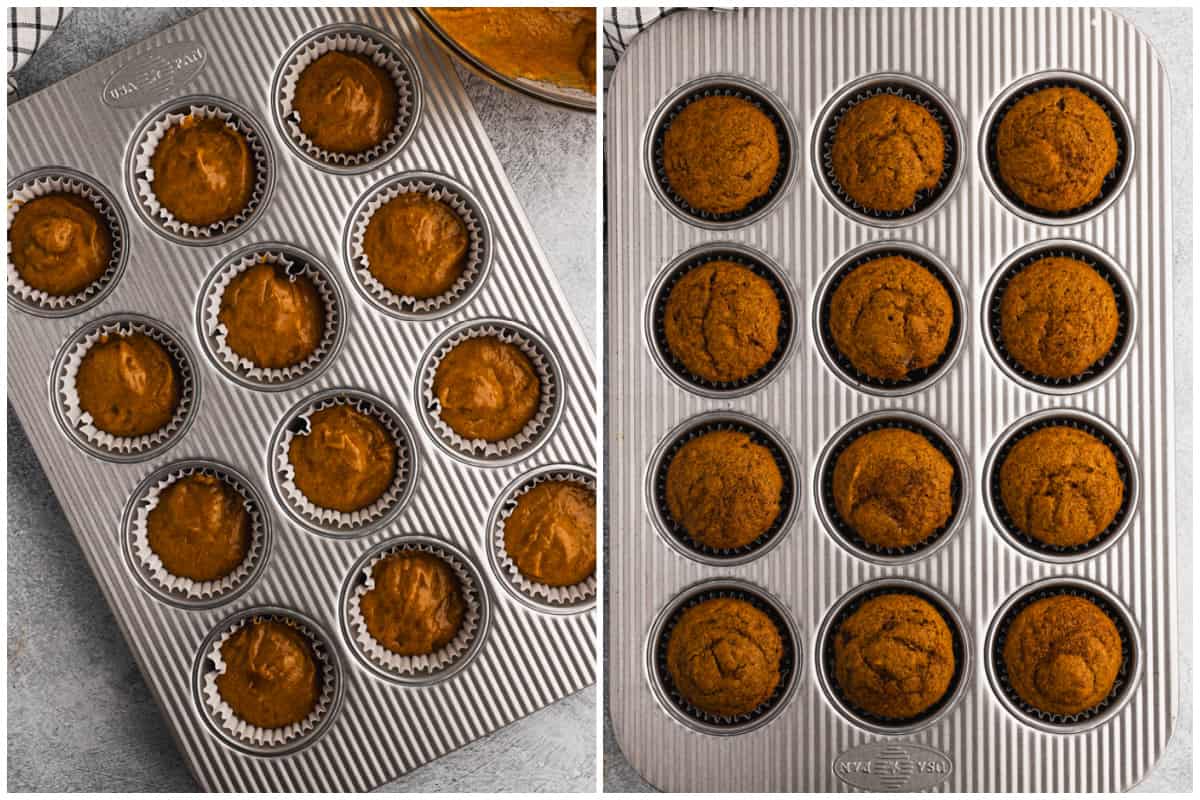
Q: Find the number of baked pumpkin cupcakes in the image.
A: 12